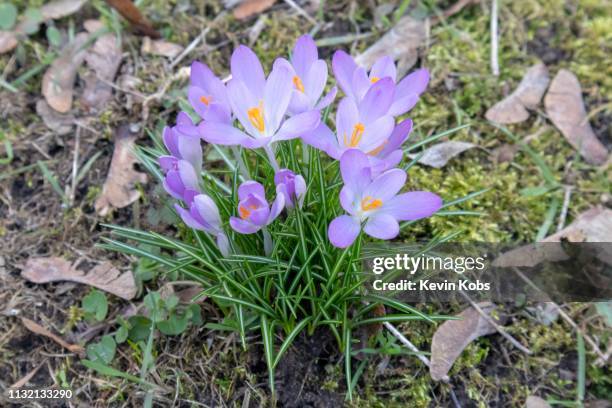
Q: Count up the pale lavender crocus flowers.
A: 12